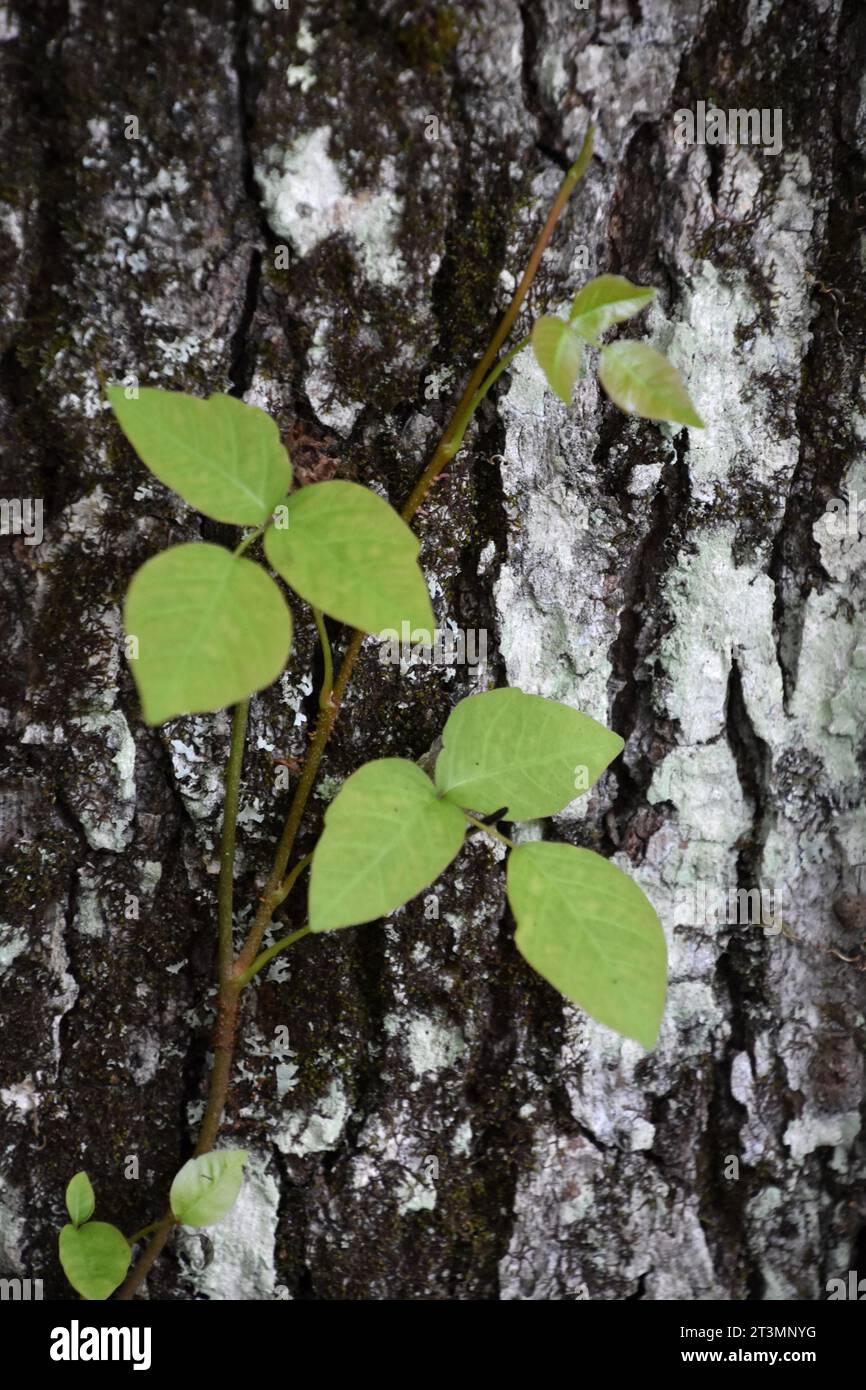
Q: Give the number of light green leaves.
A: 12